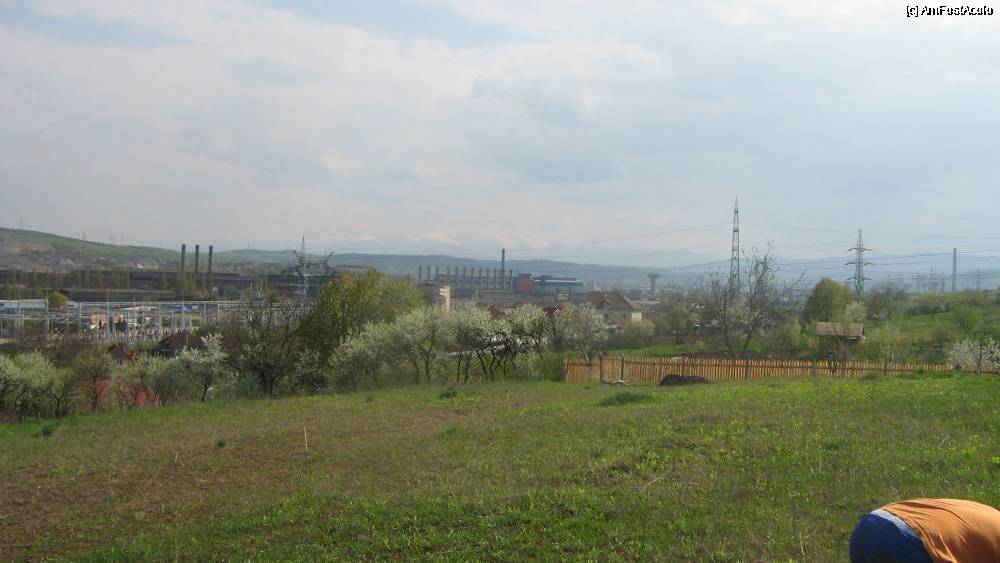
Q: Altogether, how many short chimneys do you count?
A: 11